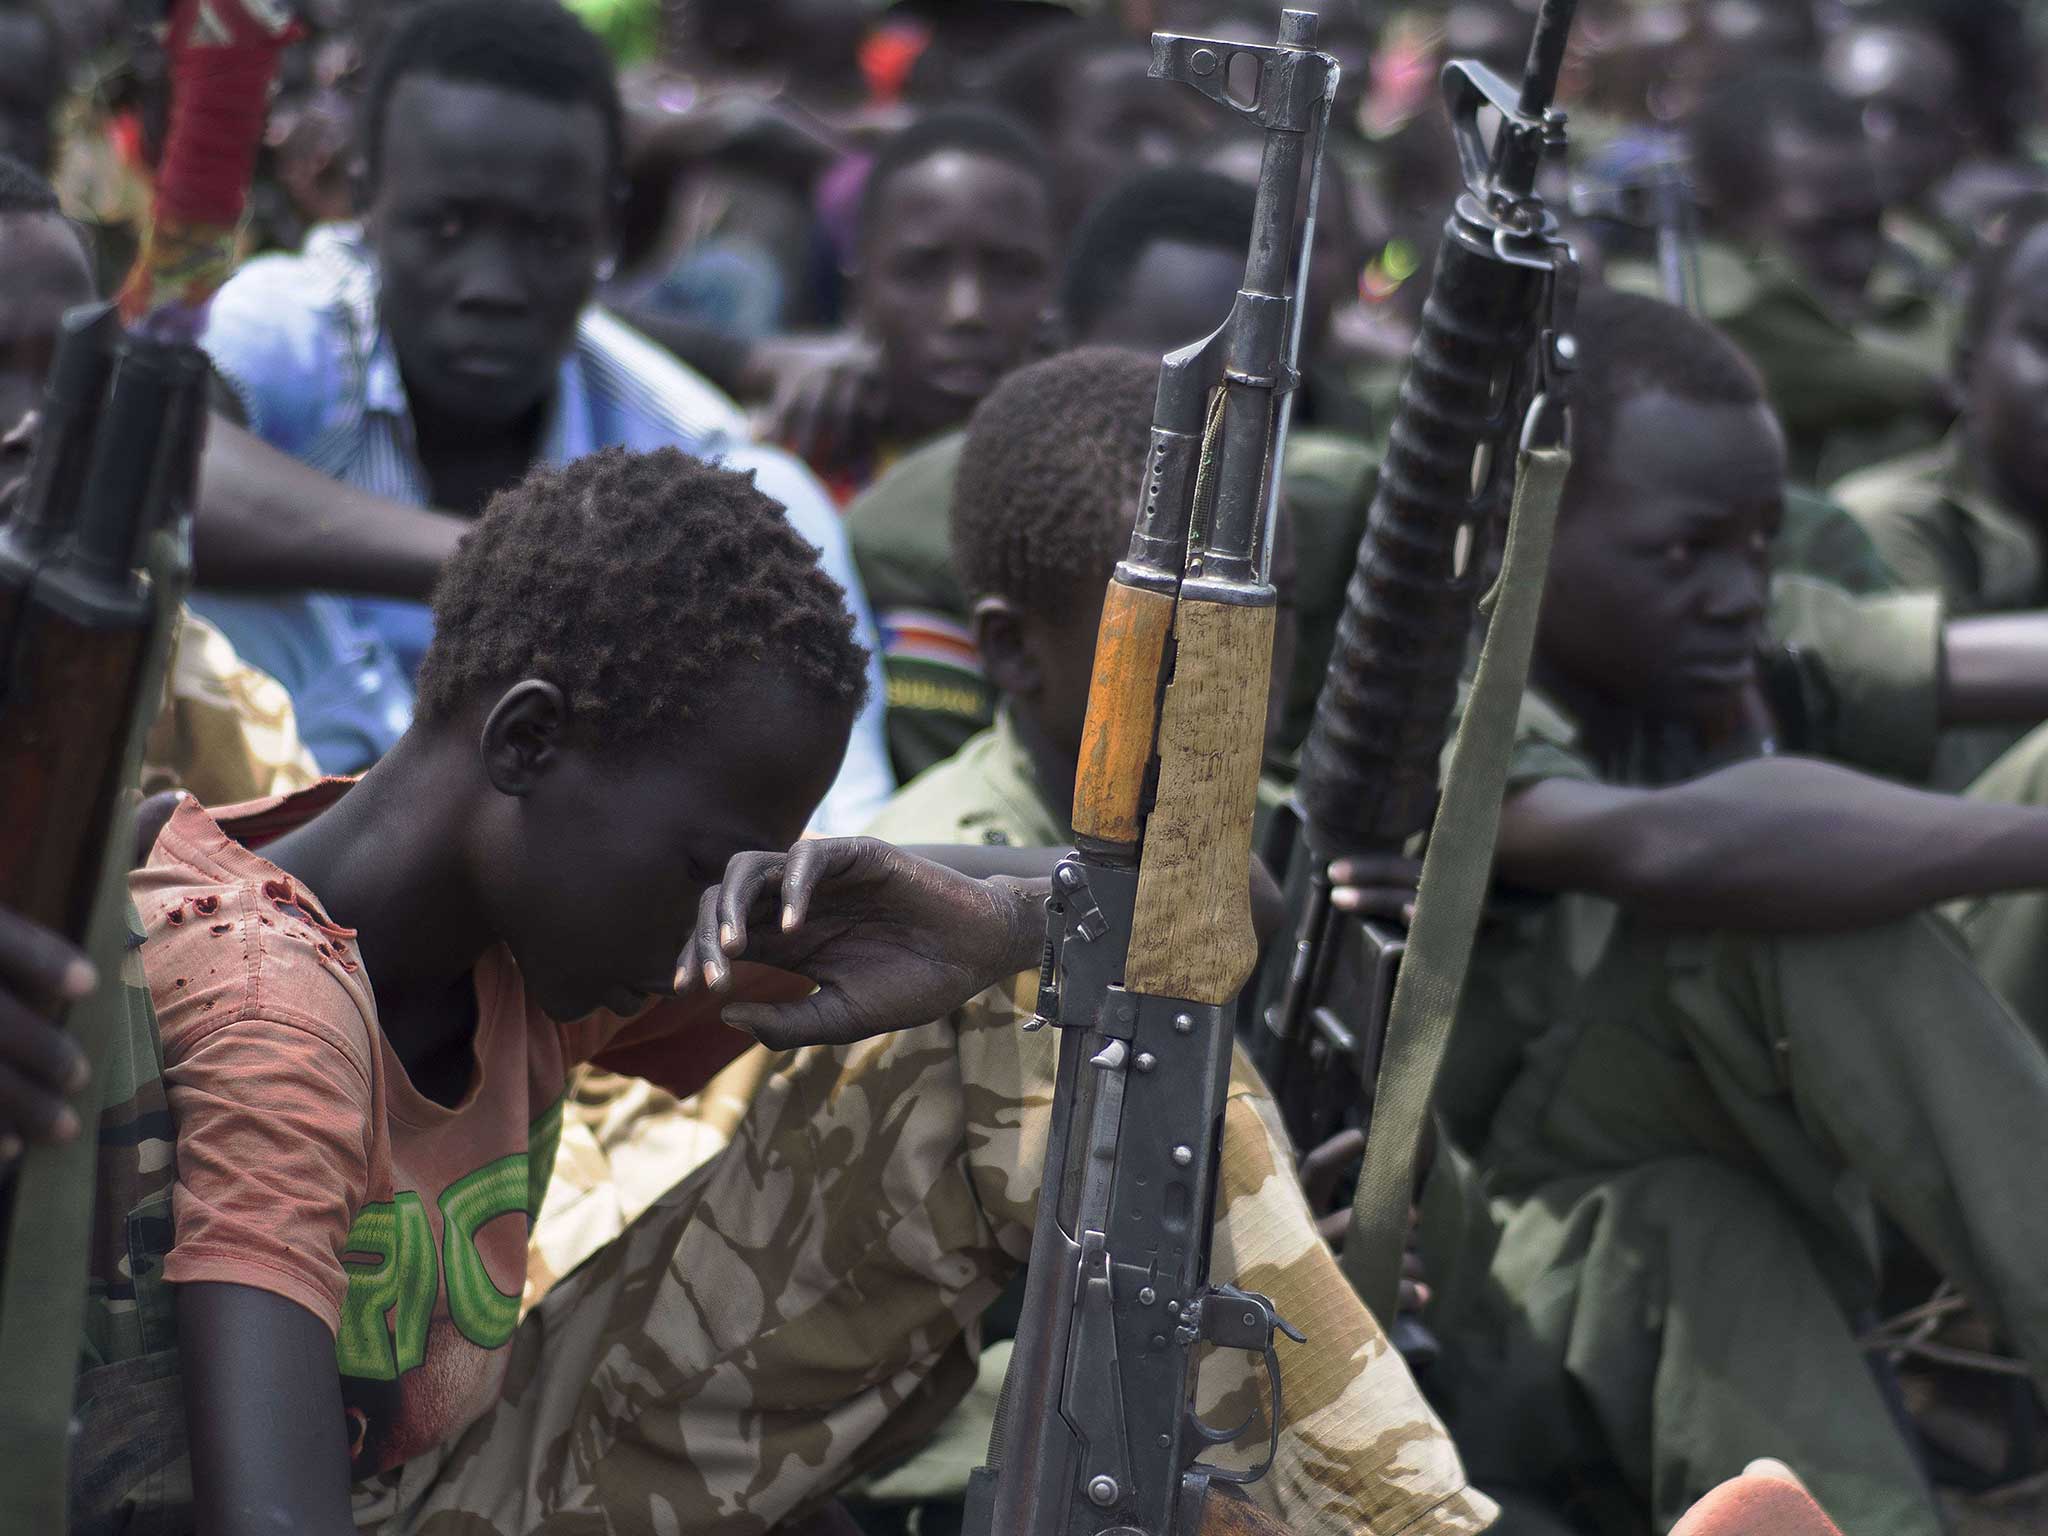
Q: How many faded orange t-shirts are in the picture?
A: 1